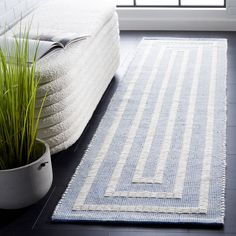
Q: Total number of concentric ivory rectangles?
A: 3